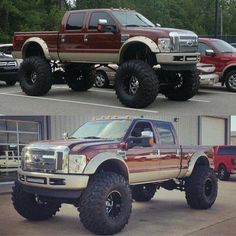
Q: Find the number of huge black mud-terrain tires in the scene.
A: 8